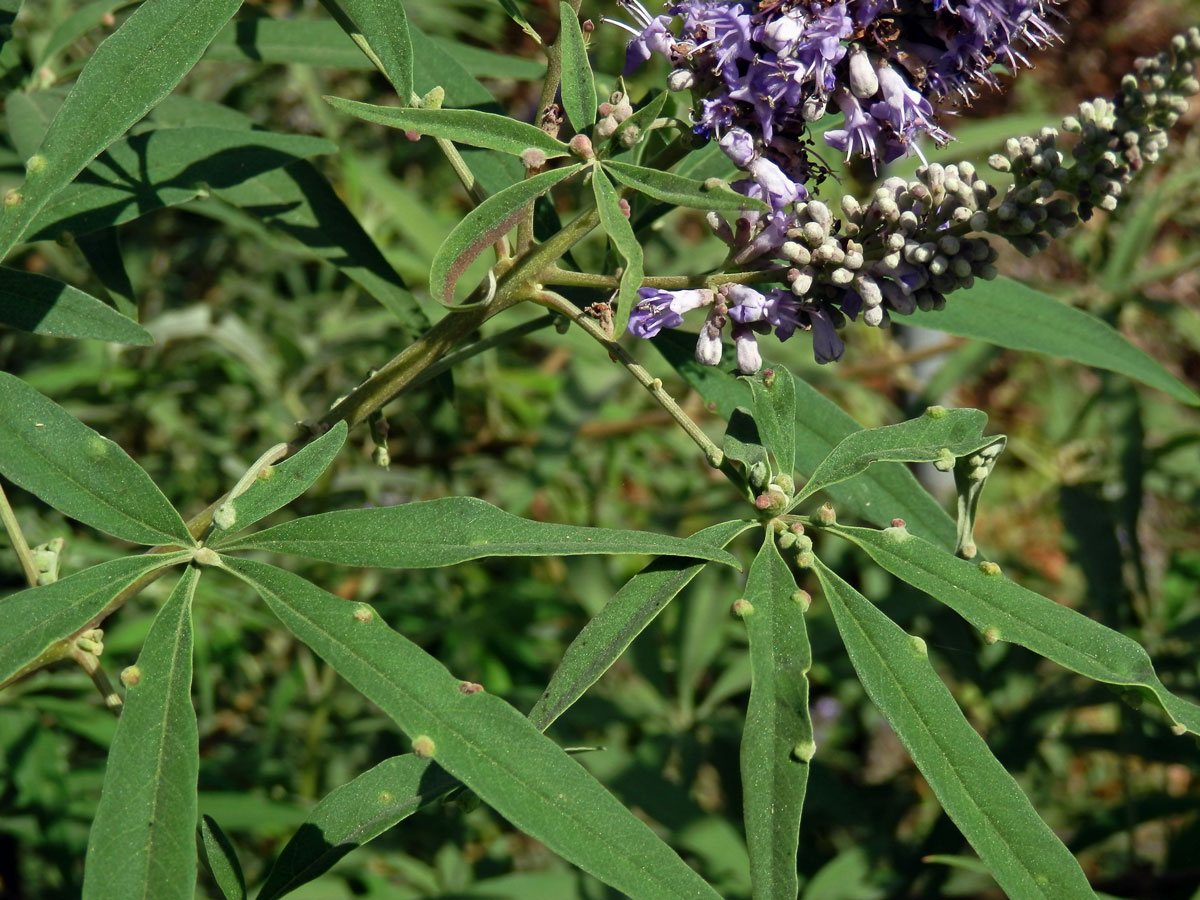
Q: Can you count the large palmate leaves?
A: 2